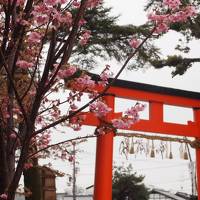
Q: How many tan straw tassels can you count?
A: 4